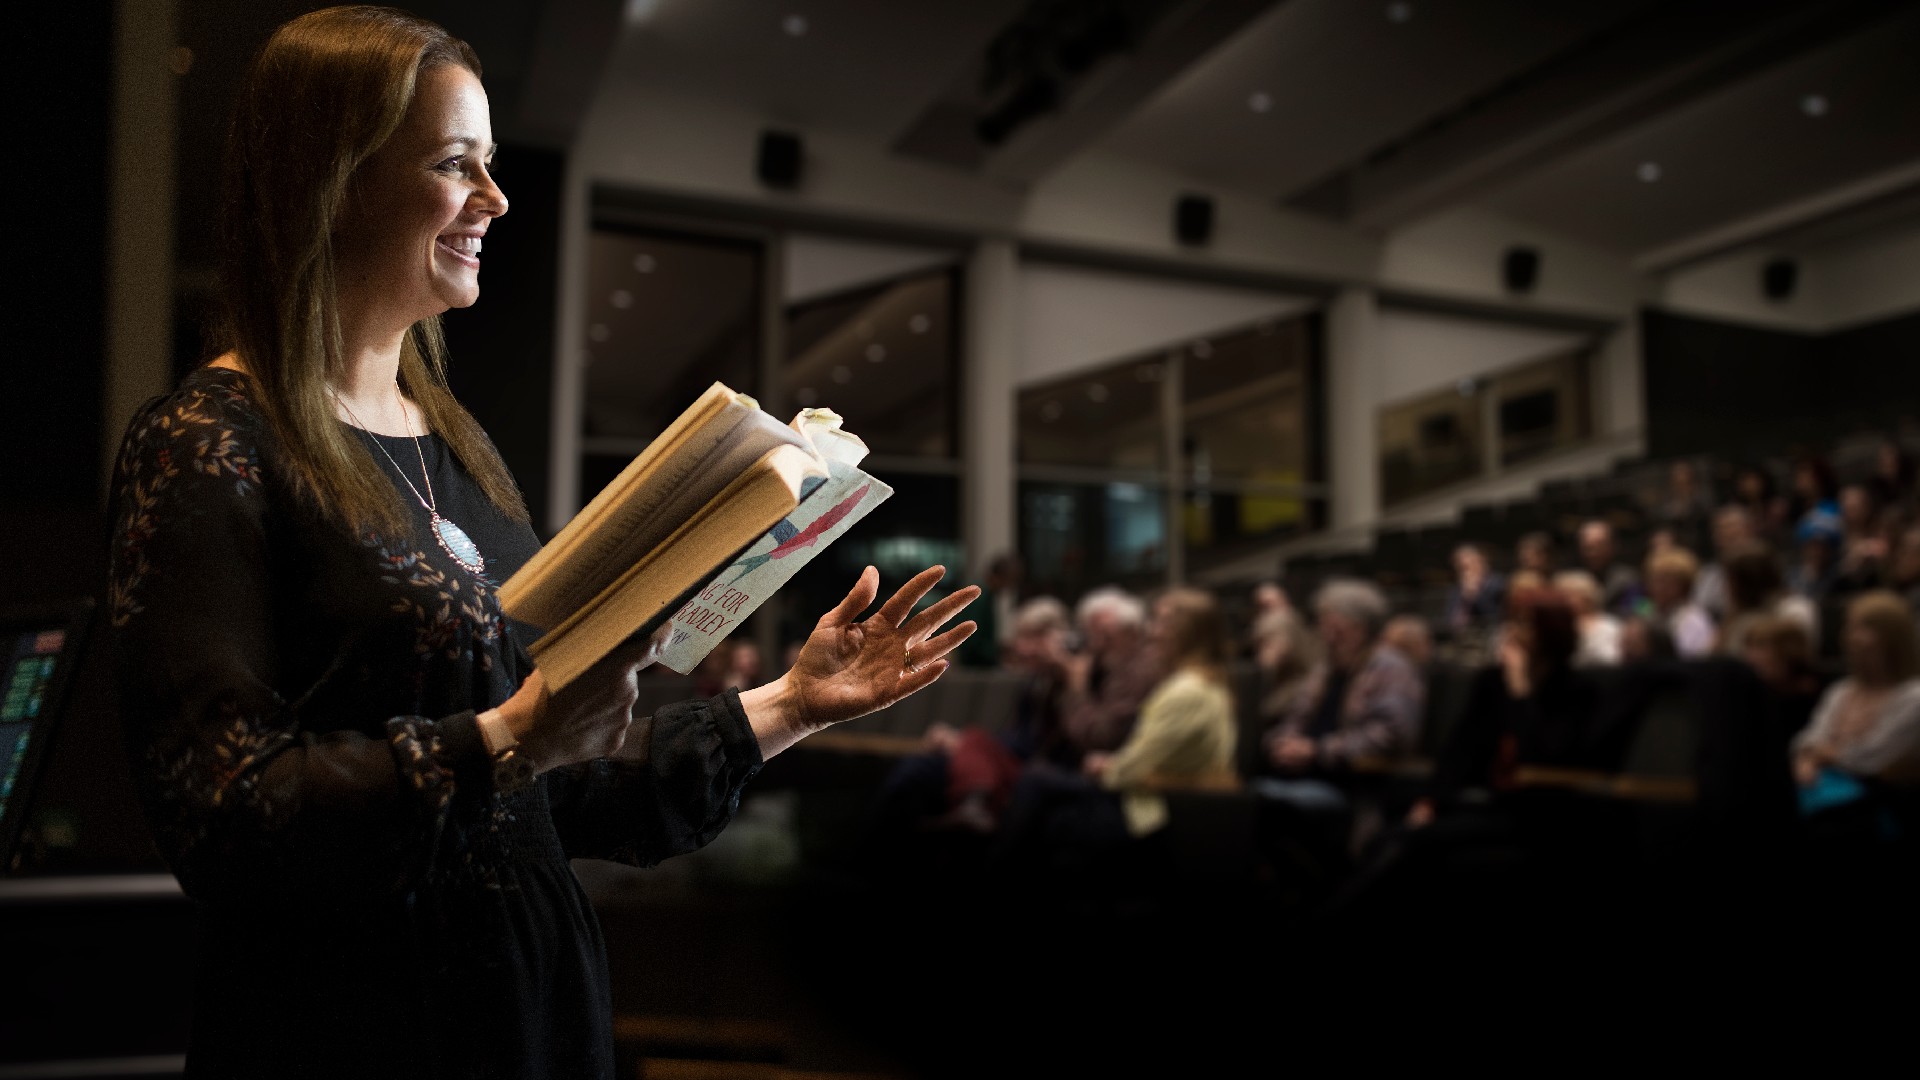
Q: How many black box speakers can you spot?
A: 4